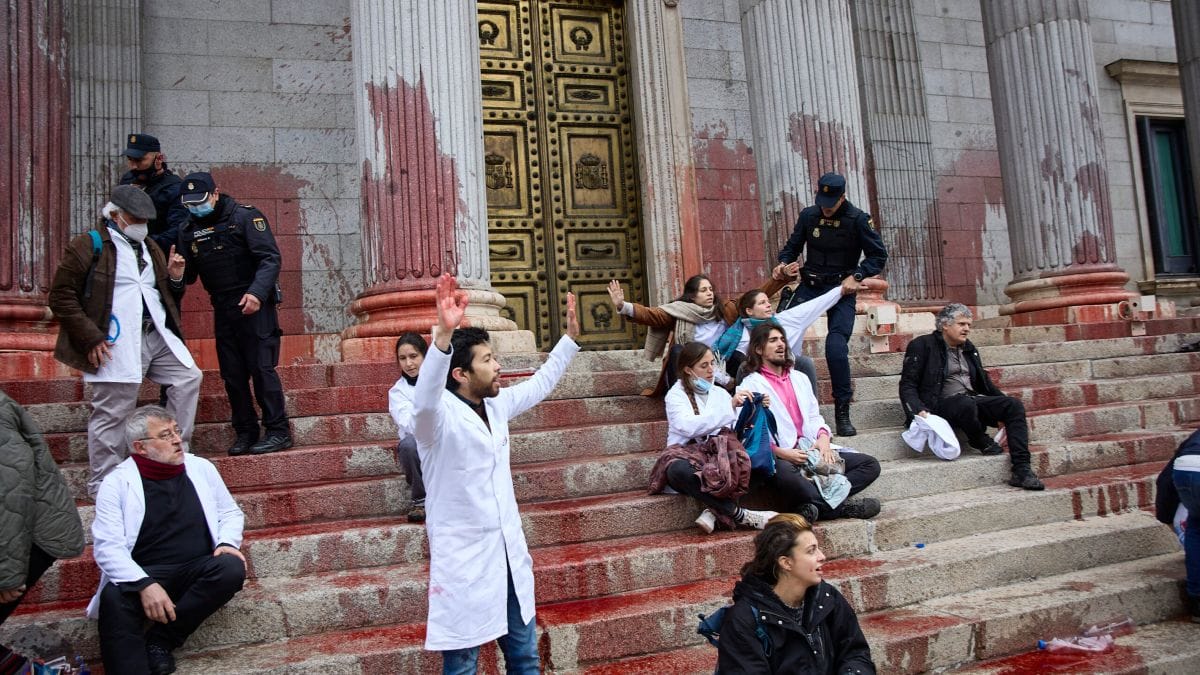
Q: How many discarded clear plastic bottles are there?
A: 2